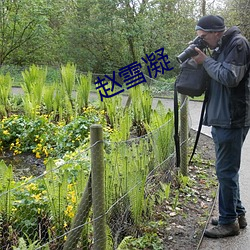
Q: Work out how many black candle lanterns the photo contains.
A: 0